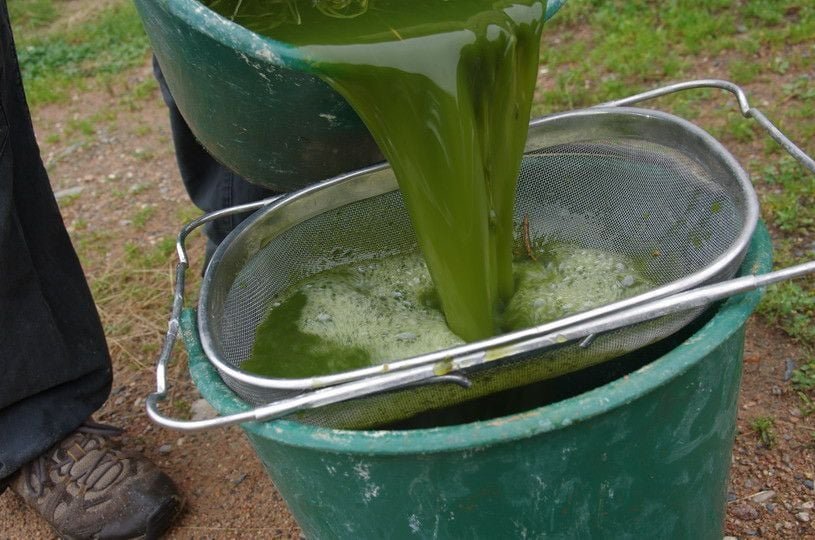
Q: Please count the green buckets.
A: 2